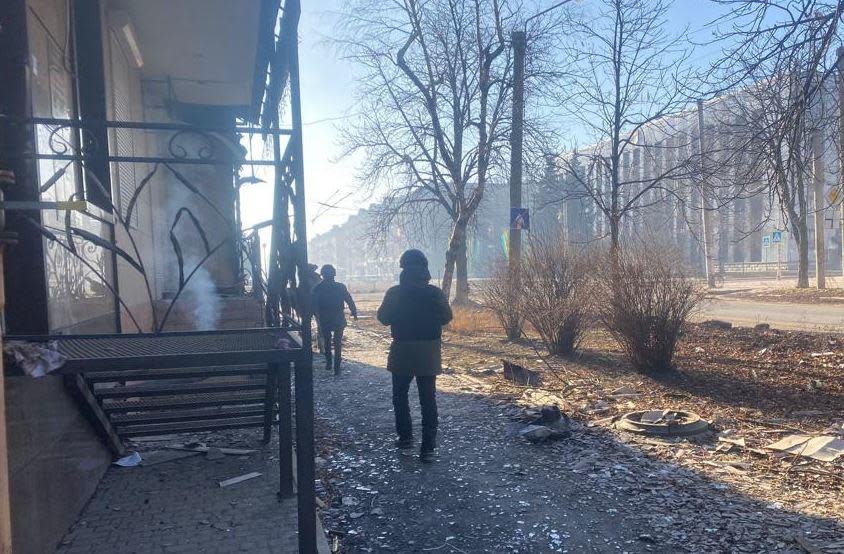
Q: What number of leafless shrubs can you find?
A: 3